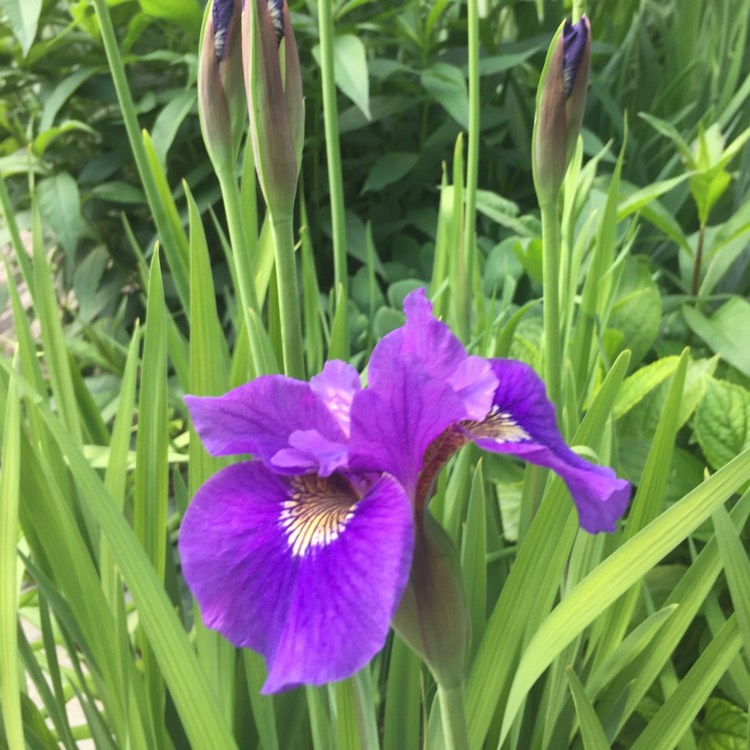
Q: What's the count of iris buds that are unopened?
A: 3